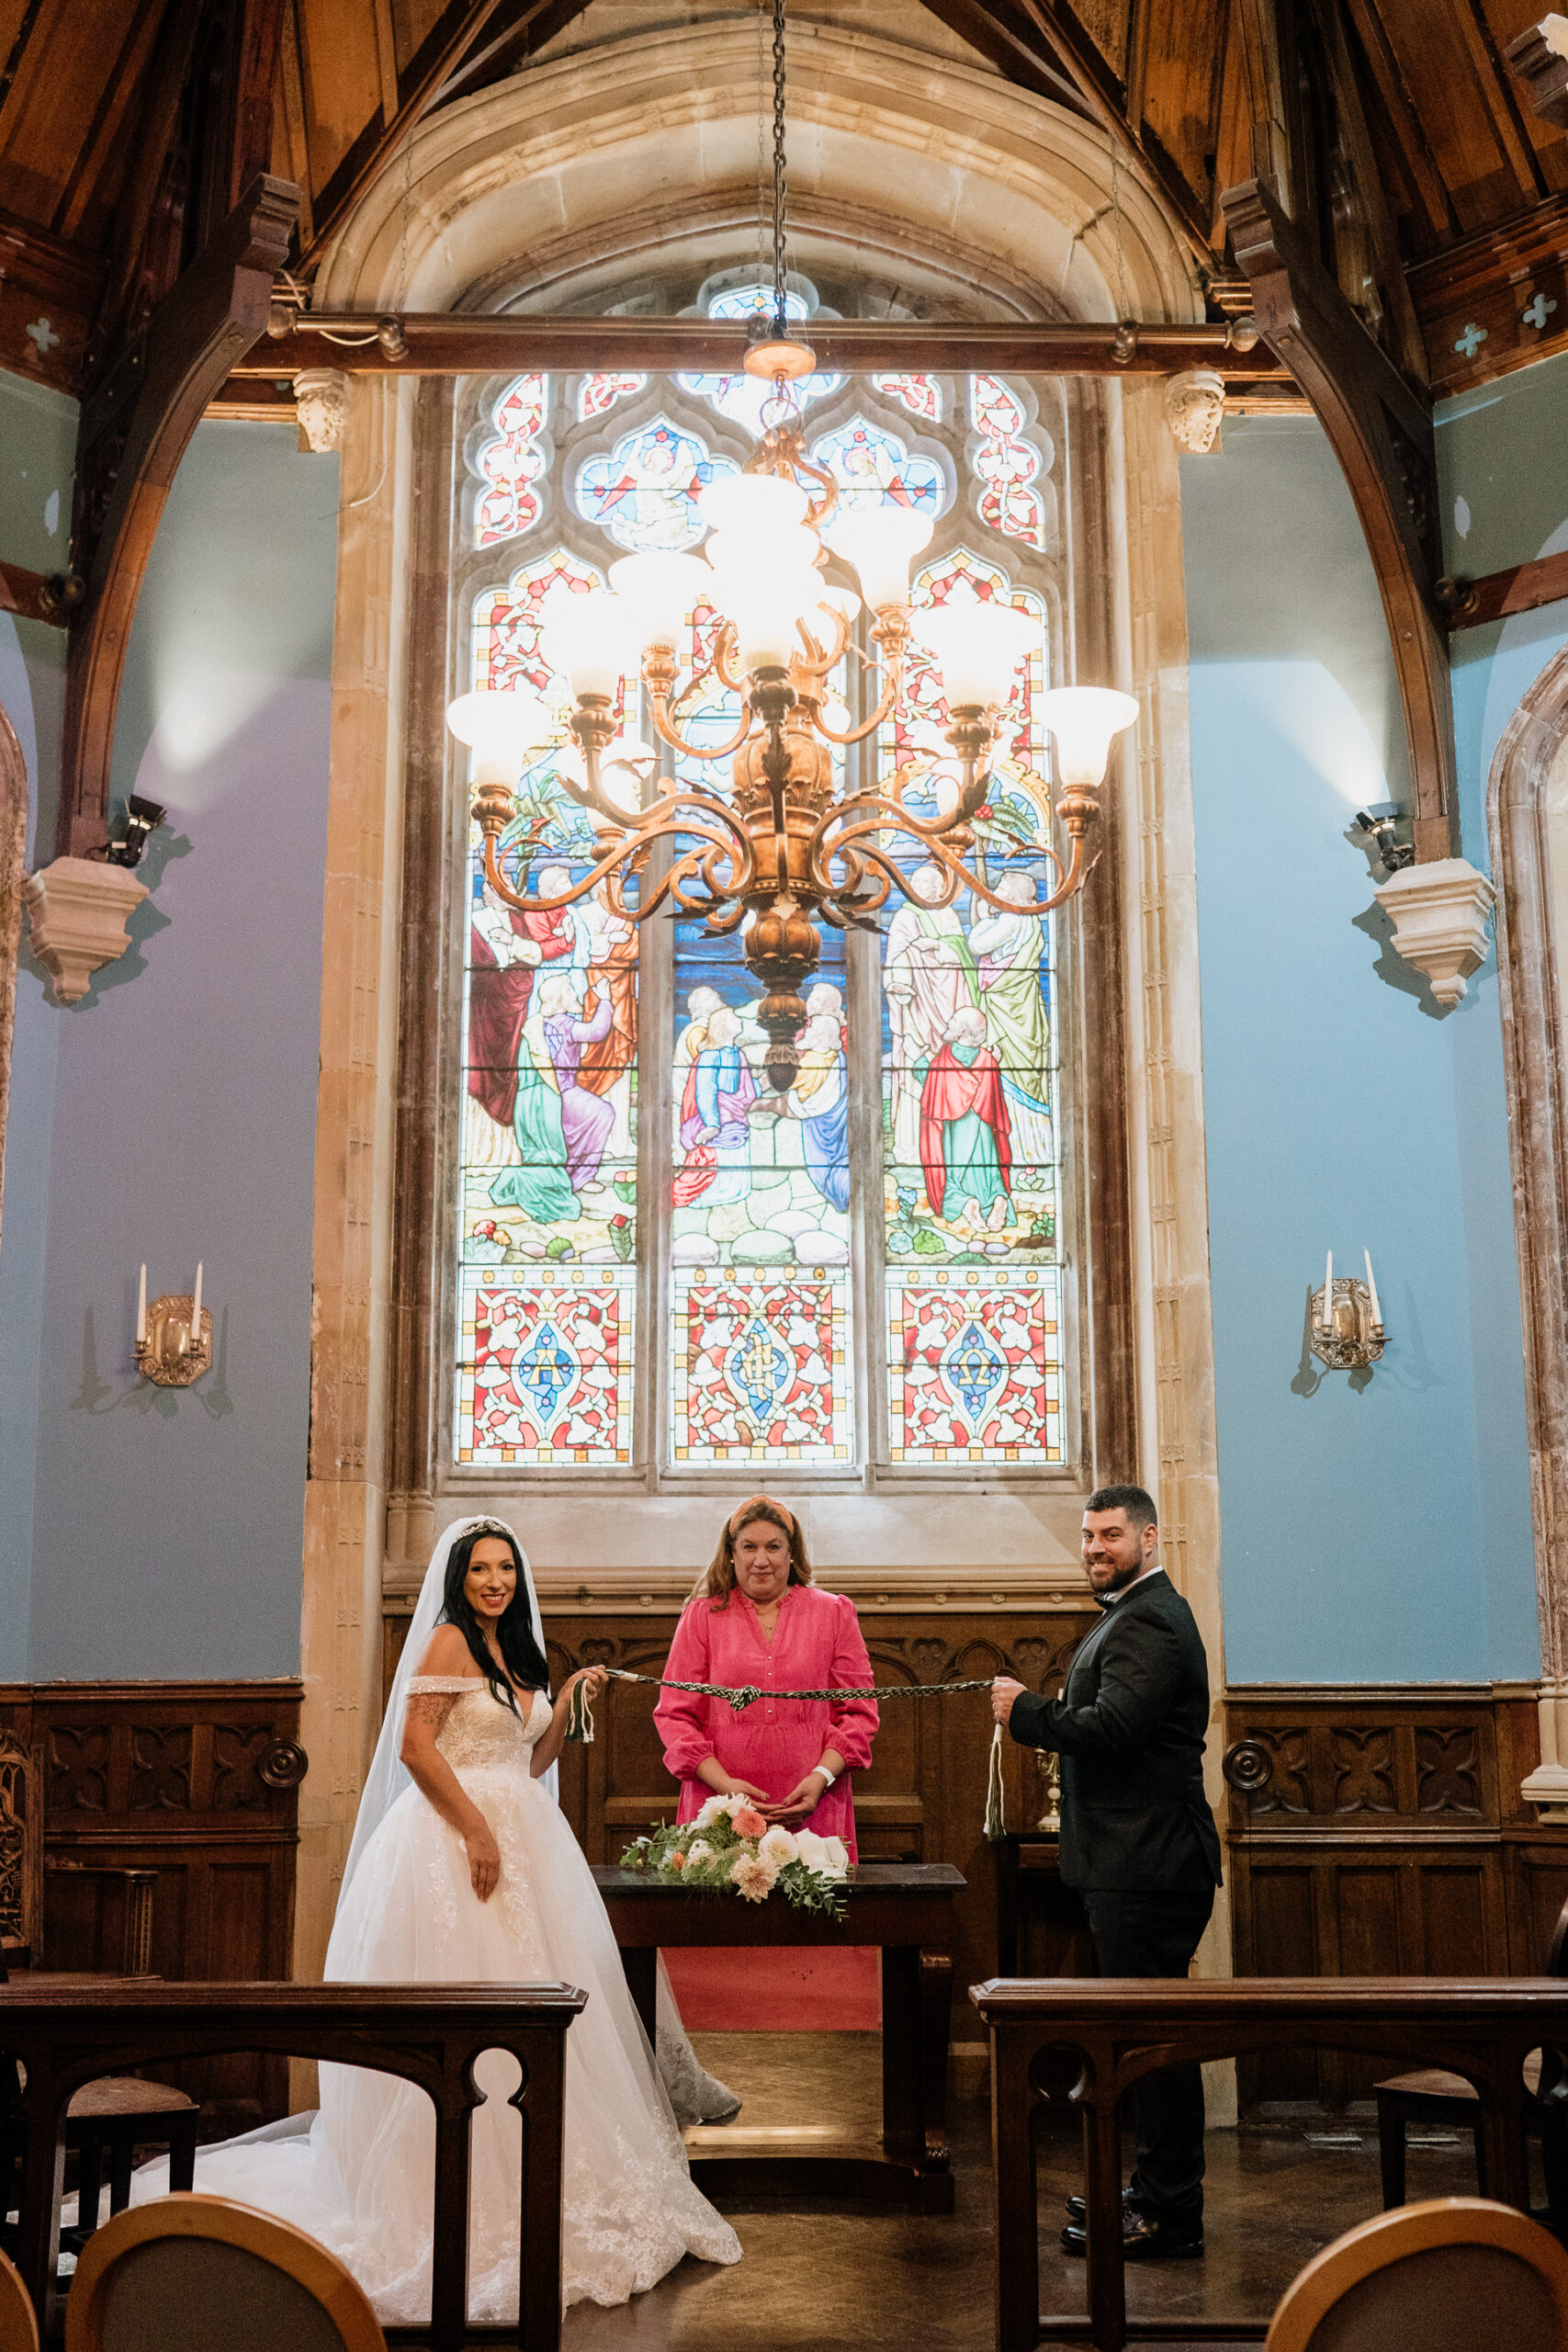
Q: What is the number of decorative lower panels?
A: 3